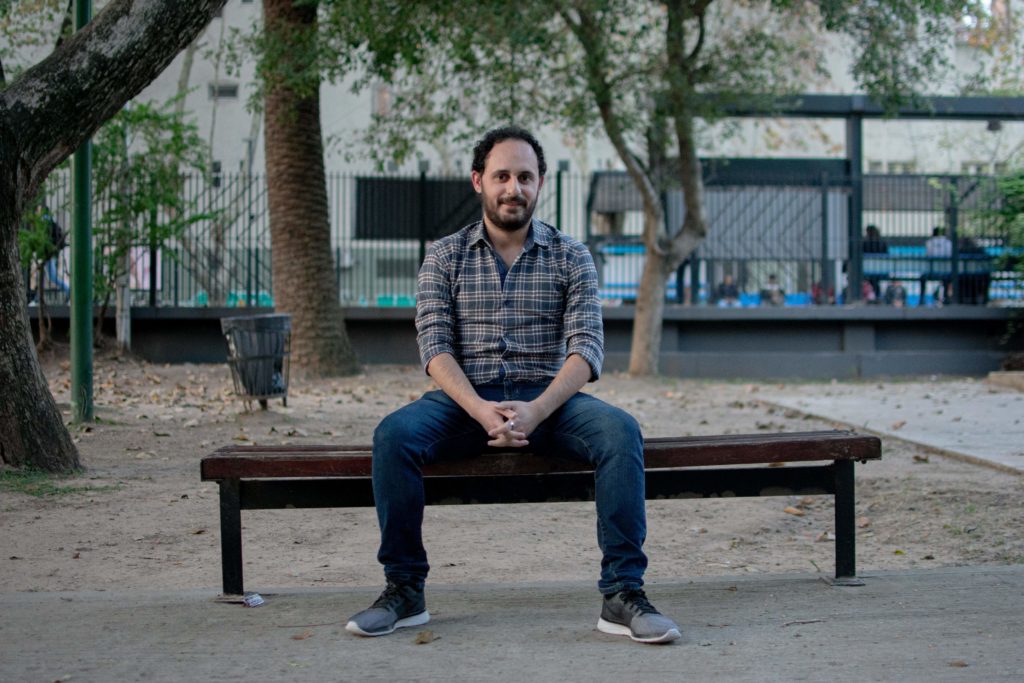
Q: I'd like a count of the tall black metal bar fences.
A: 1